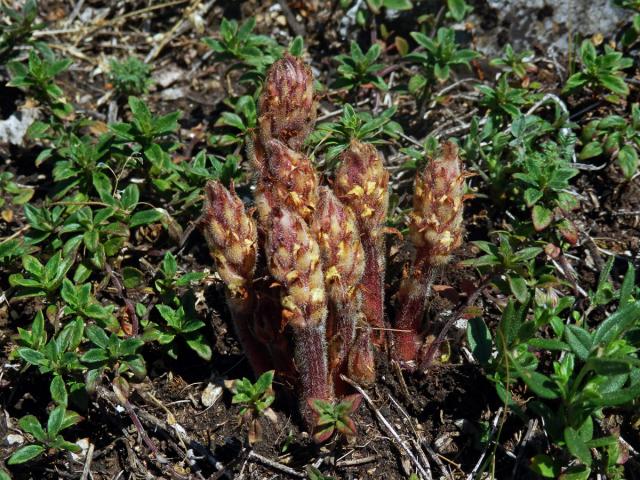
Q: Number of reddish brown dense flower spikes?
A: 7